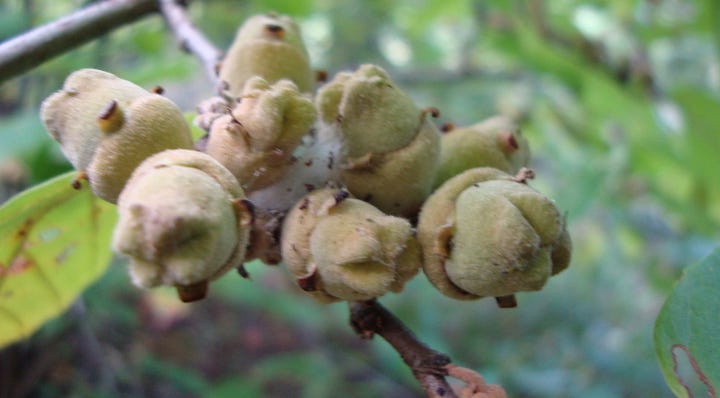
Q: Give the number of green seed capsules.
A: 8